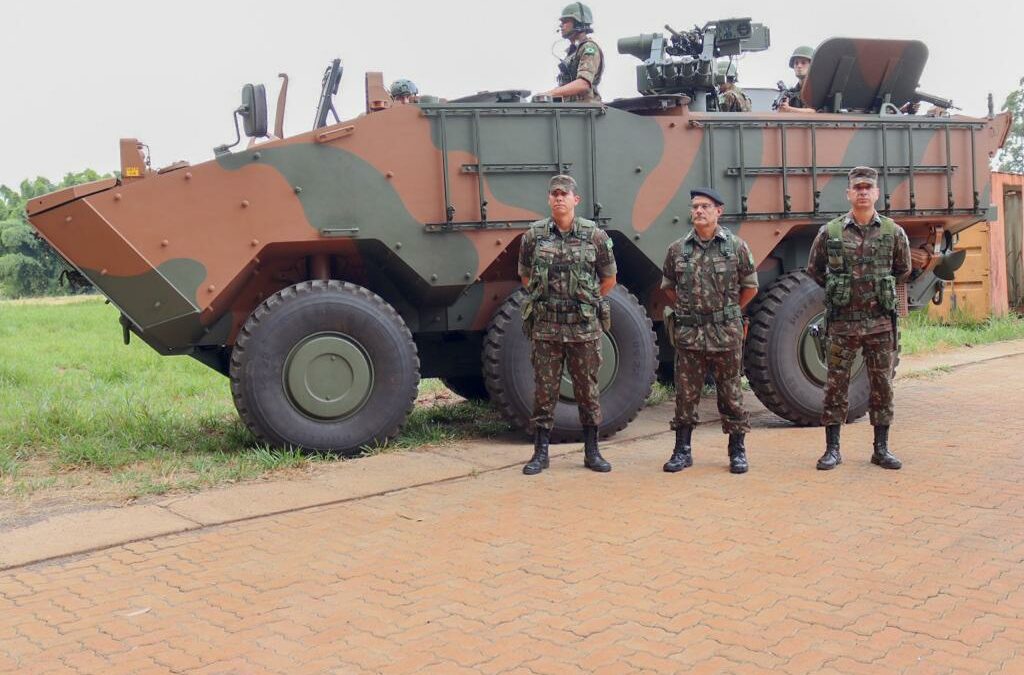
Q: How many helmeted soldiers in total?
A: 4